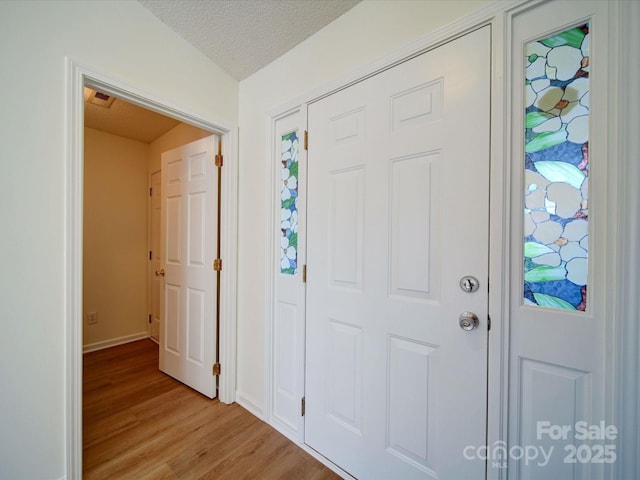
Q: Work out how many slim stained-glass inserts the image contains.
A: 2